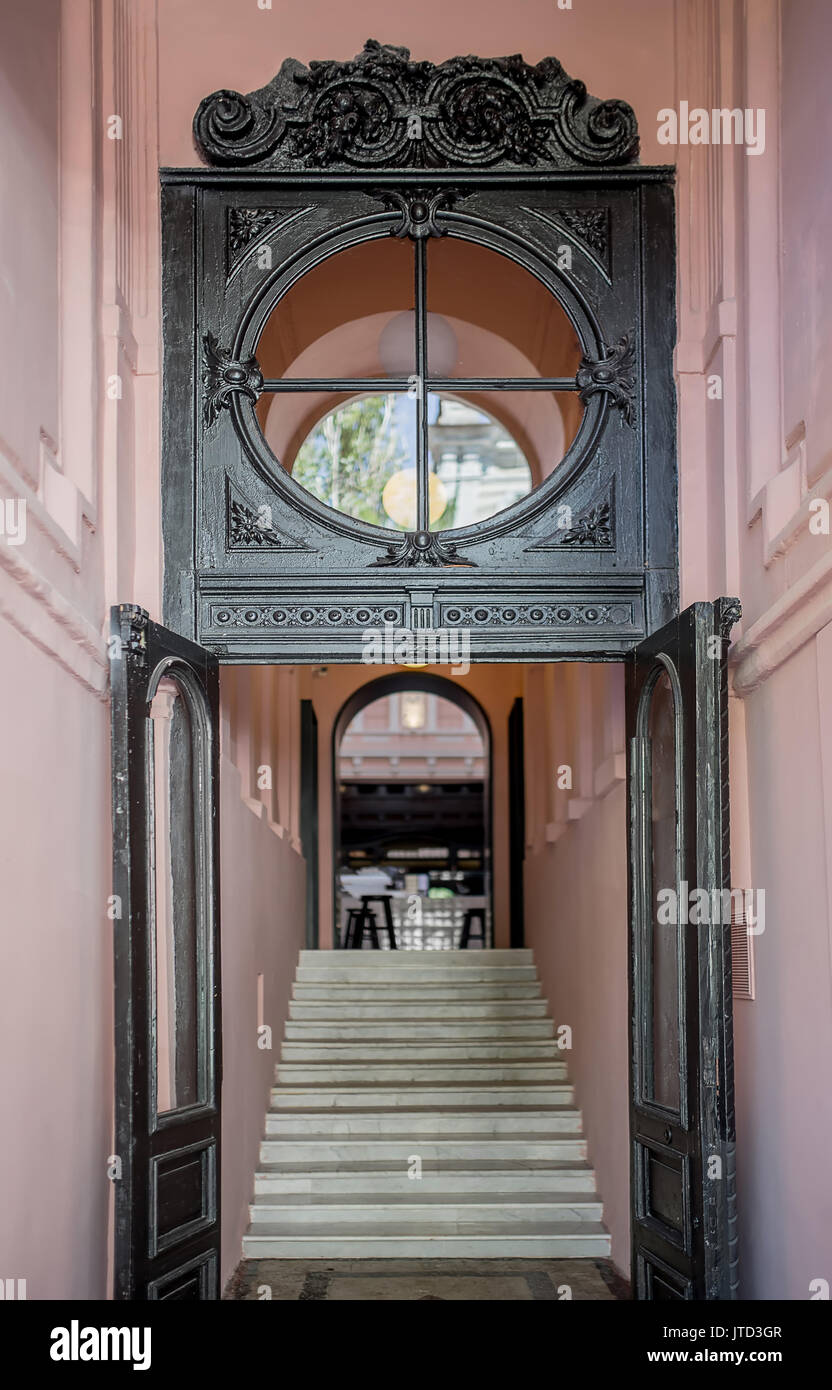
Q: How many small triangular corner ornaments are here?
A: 4